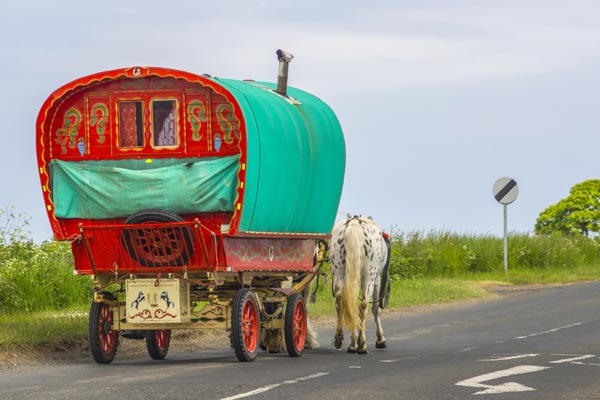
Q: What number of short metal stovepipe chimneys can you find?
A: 1